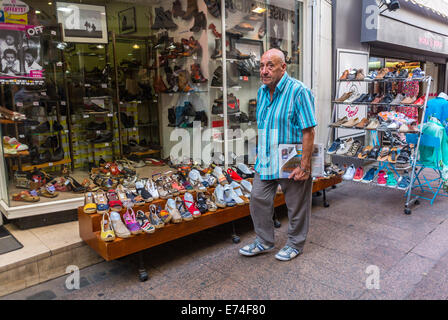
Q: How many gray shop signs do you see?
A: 1